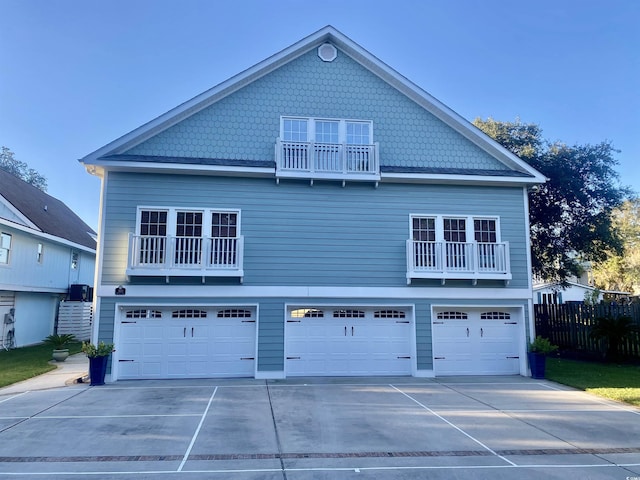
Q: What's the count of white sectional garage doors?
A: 3